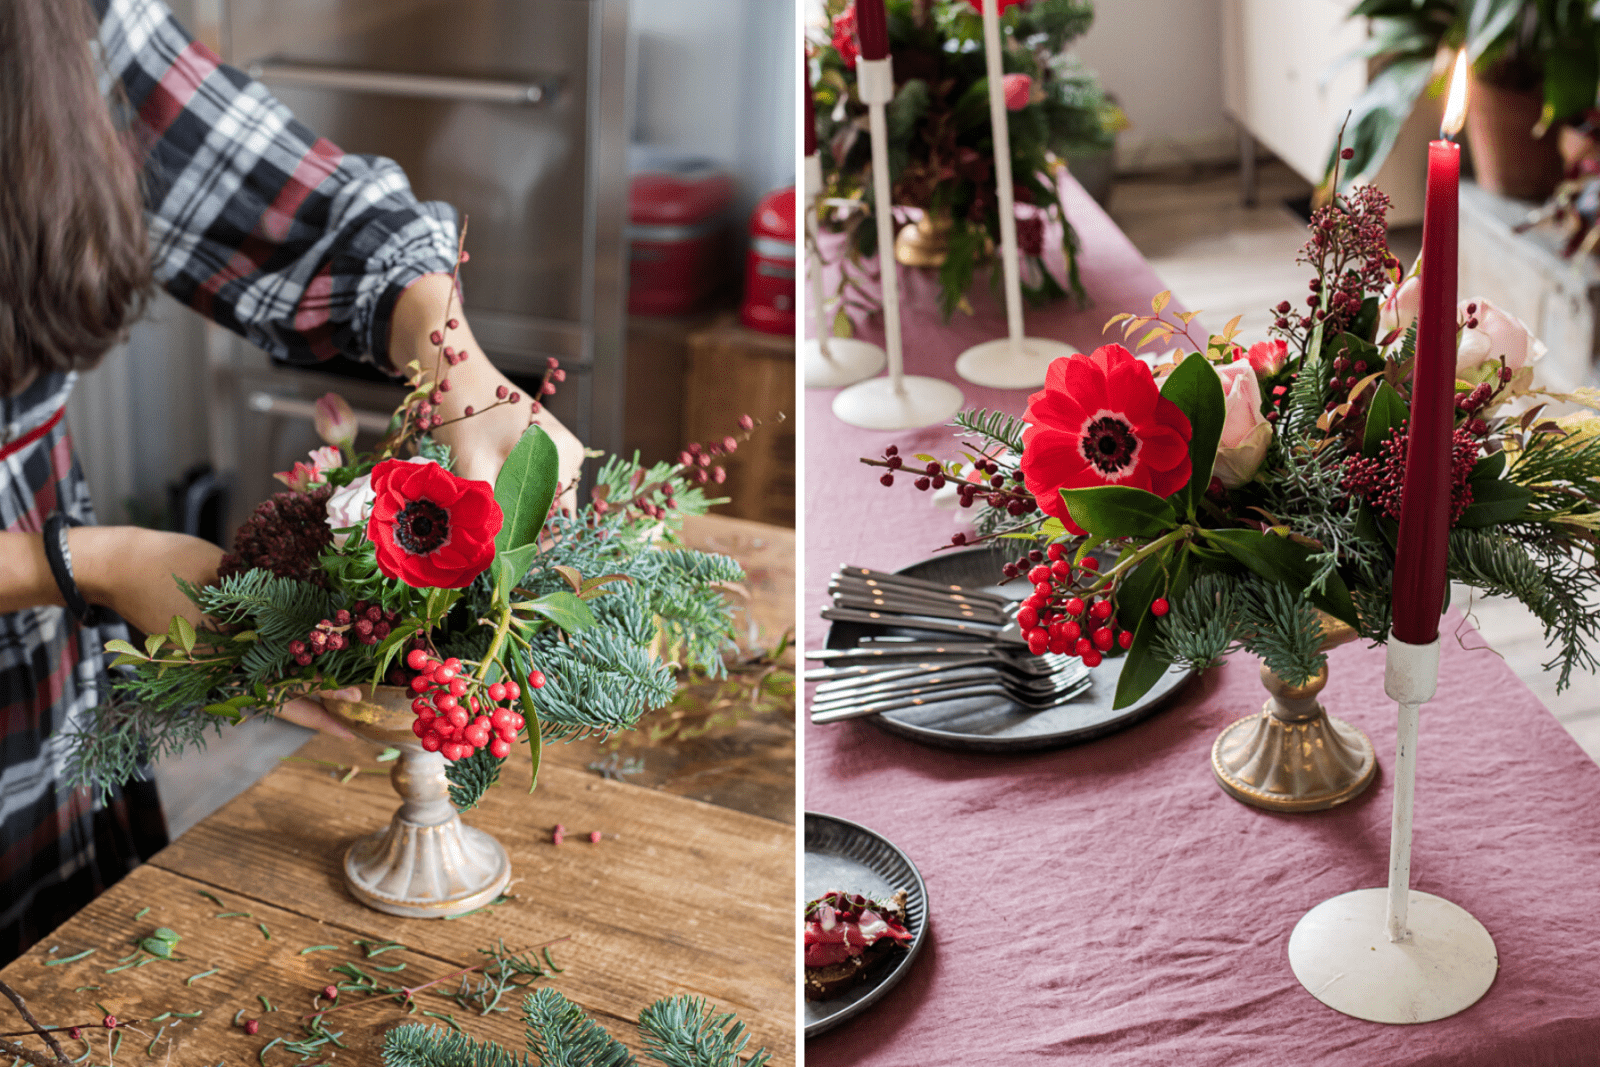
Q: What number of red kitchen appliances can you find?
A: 2